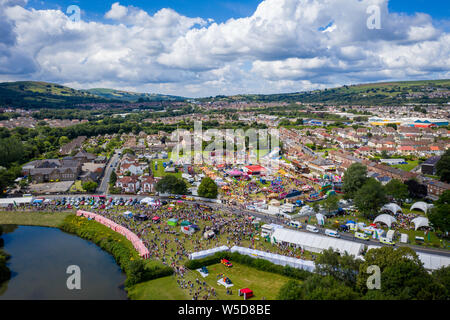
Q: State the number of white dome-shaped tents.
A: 4